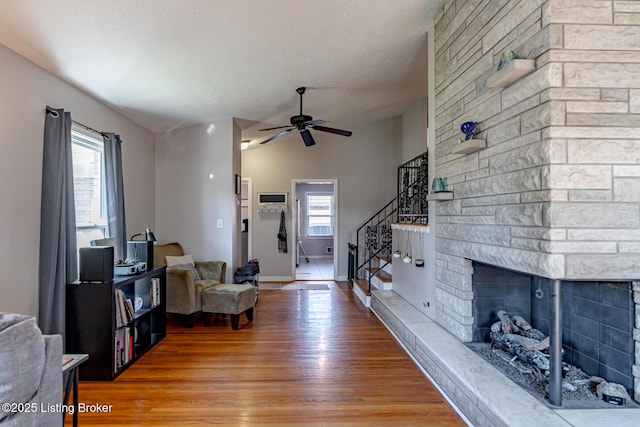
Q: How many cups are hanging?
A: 3